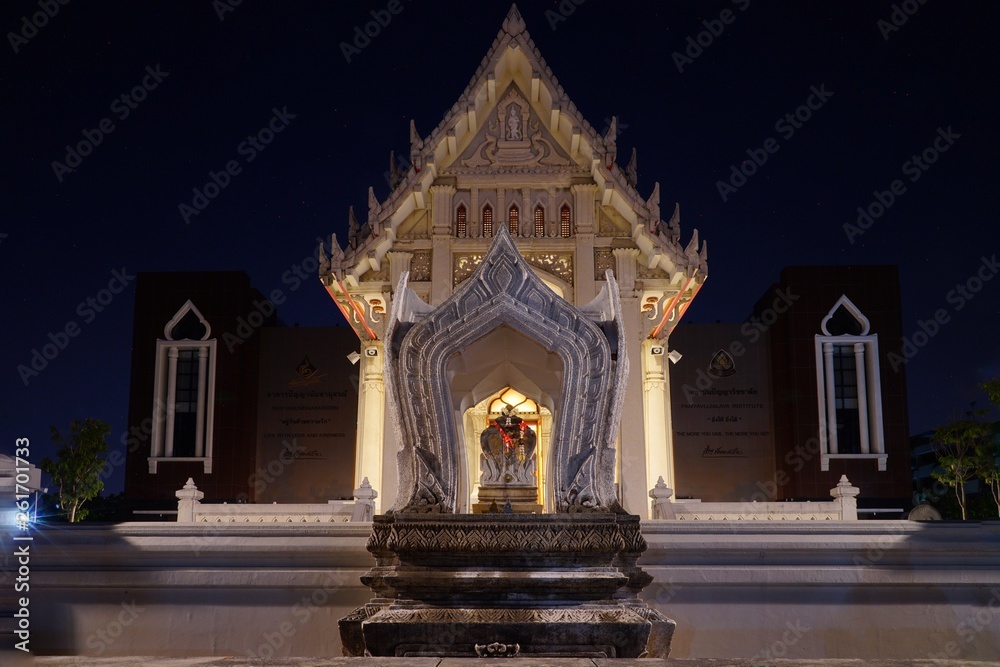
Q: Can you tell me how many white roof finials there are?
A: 13